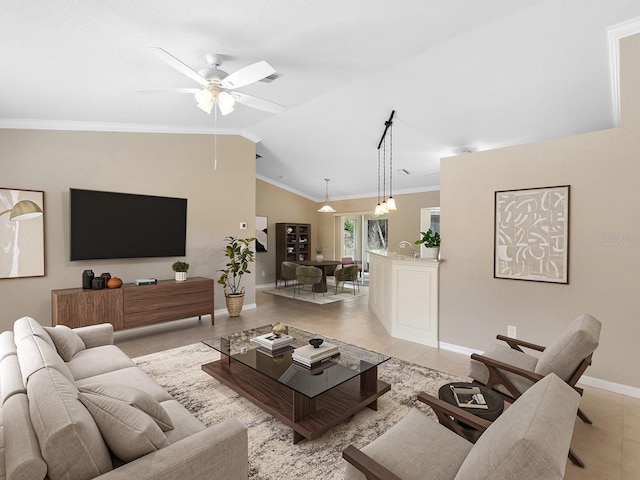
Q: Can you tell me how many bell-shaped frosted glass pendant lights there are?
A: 3